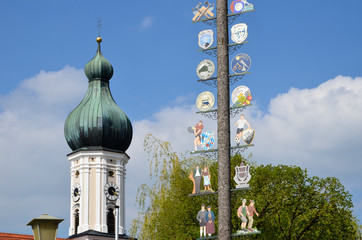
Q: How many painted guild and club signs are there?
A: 14